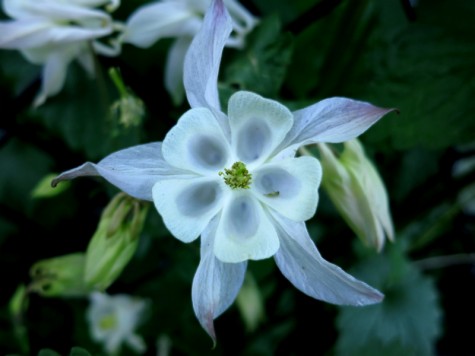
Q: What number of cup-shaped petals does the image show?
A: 5